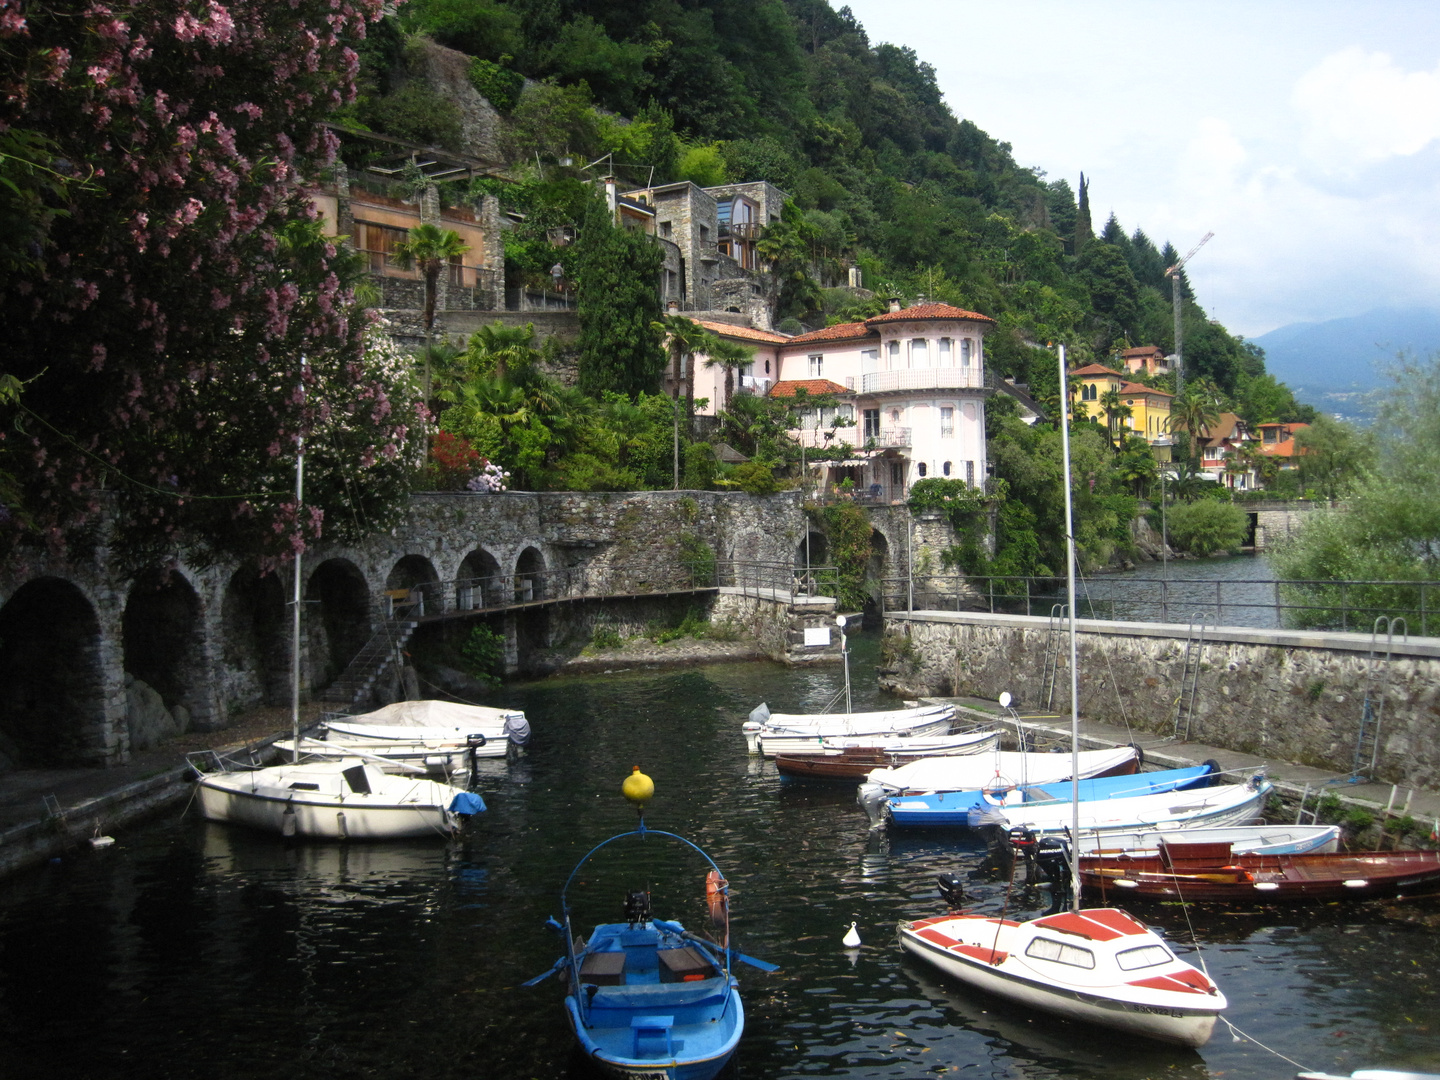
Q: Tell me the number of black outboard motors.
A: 5